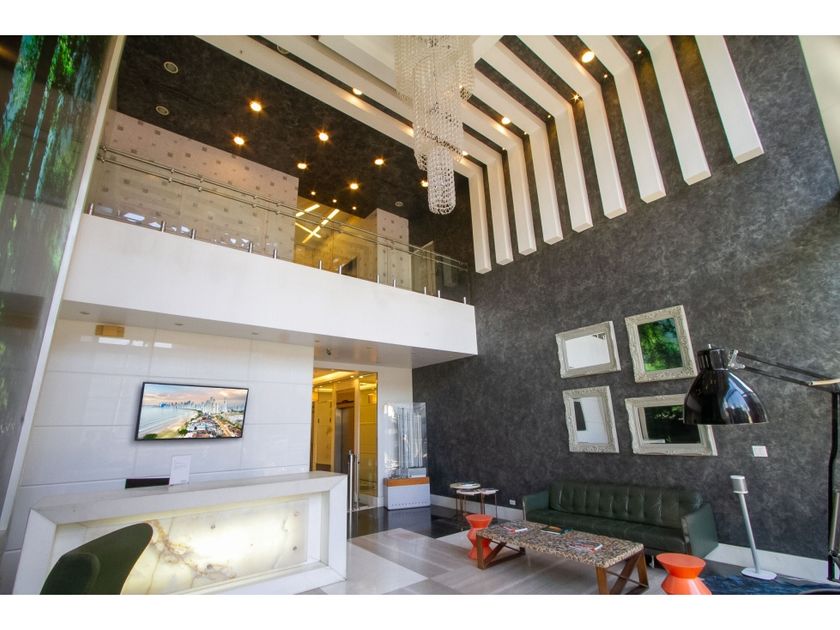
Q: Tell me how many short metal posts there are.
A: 12